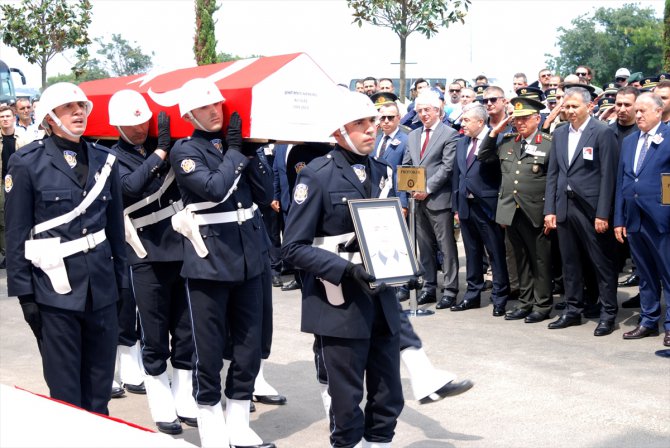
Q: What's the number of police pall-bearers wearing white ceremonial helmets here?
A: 4